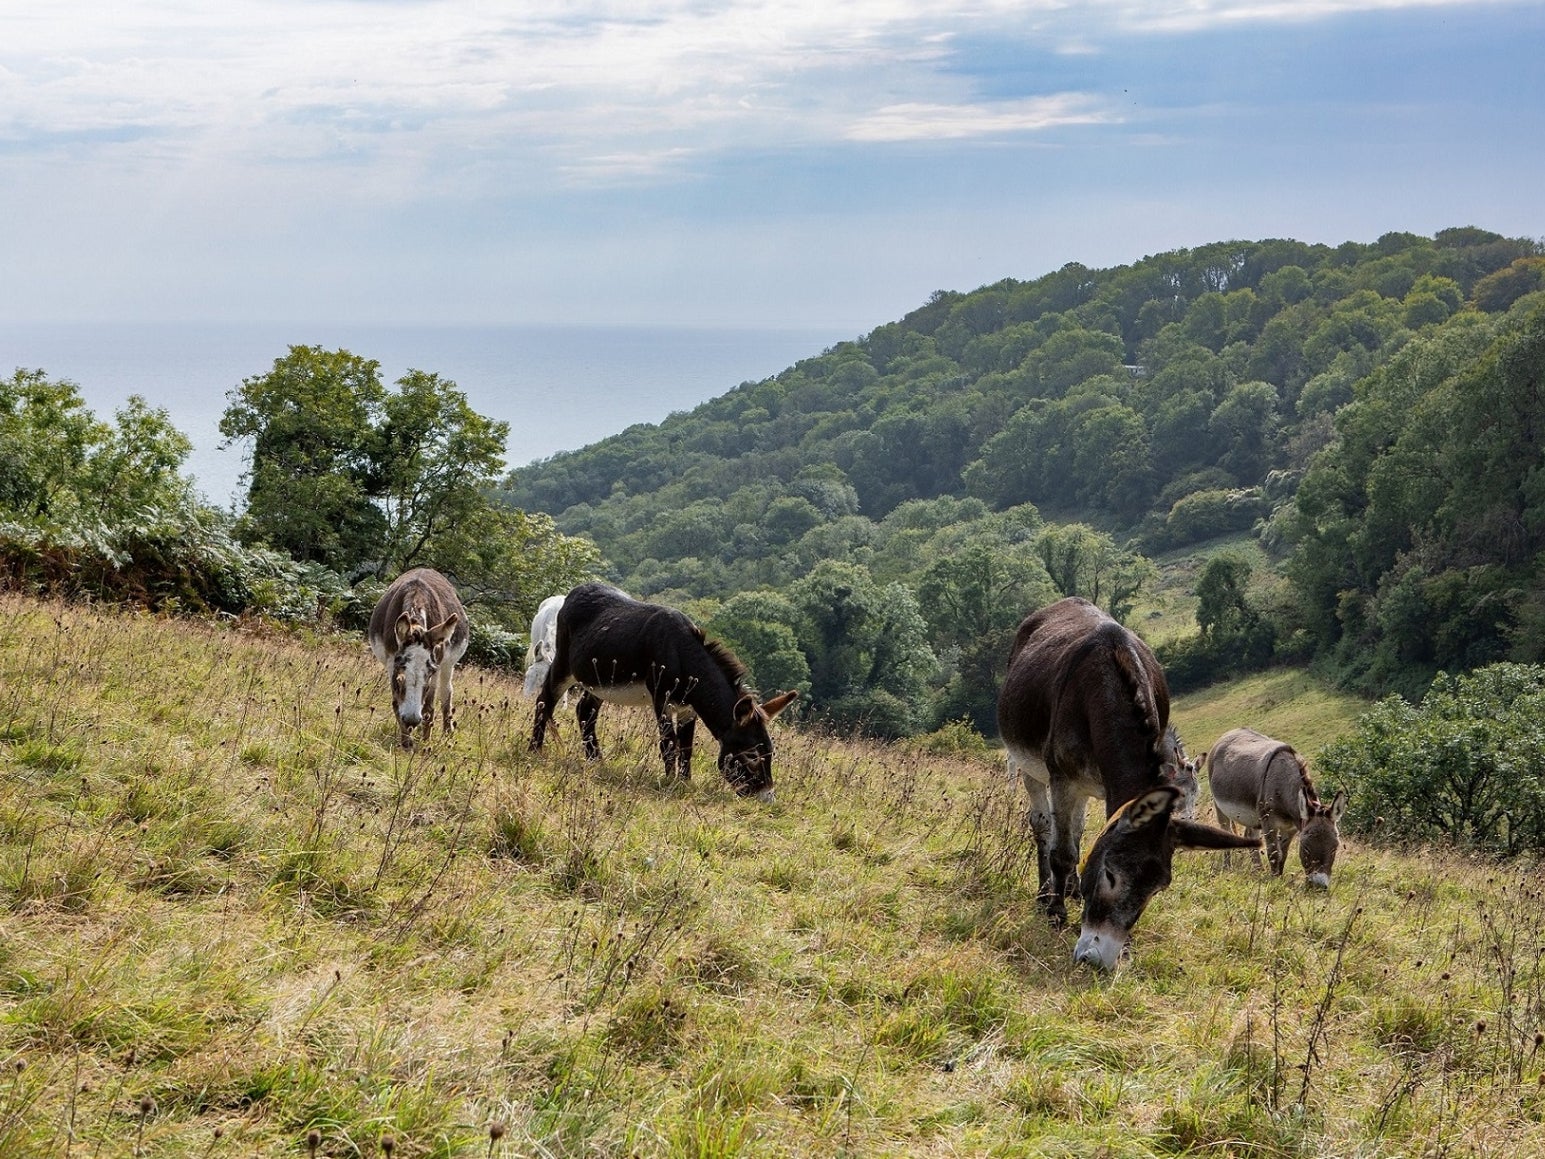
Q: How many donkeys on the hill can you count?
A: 6